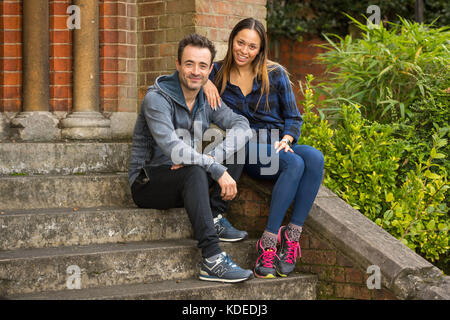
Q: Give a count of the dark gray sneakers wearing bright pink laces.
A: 2